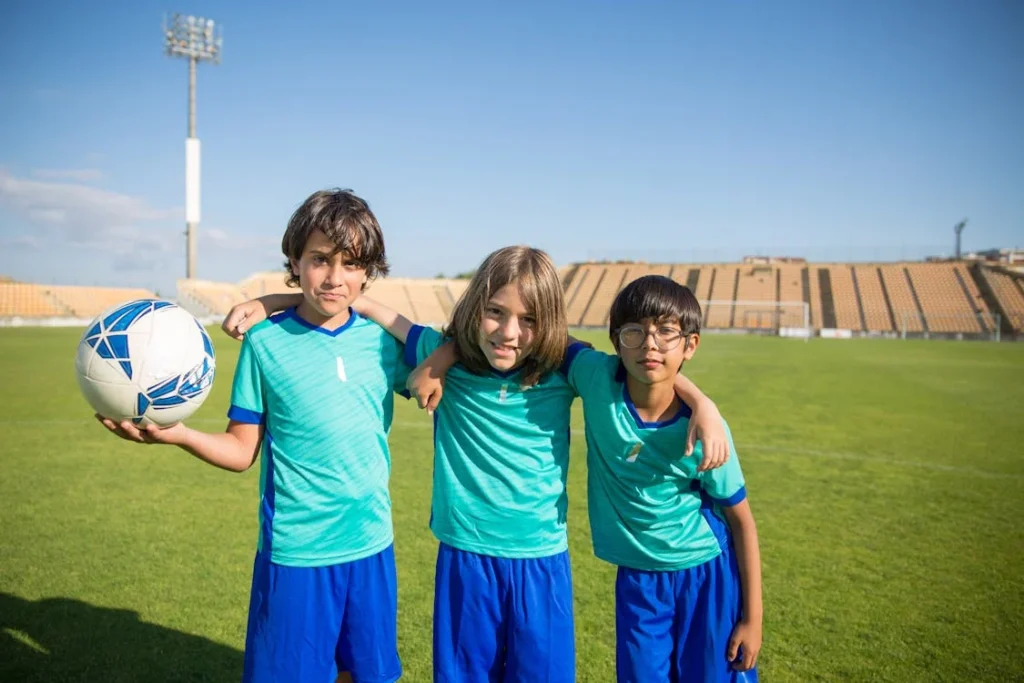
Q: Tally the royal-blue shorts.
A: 3